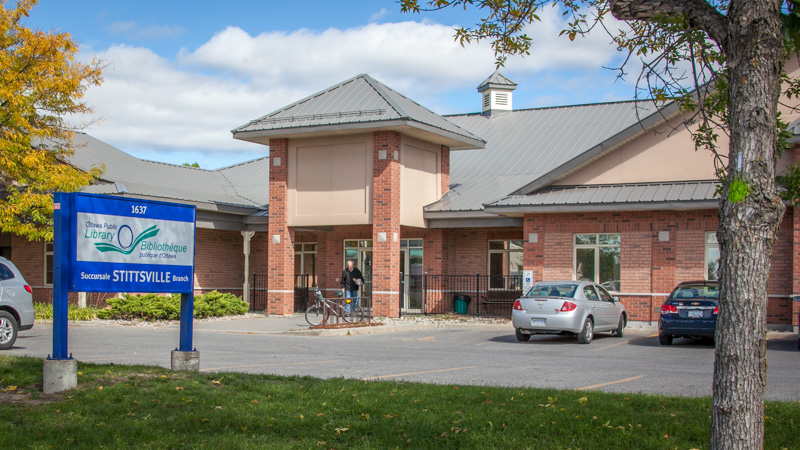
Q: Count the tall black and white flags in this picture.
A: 0